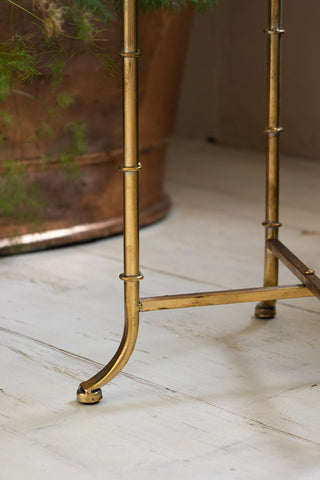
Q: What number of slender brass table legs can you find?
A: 2